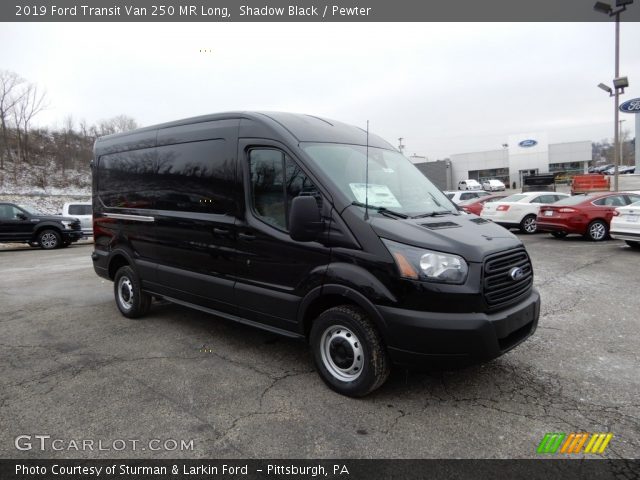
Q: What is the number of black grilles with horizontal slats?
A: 1